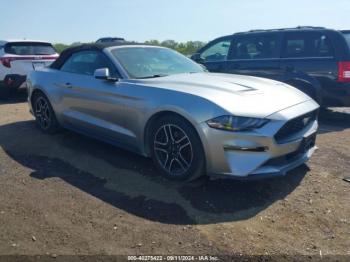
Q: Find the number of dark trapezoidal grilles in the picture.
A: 1